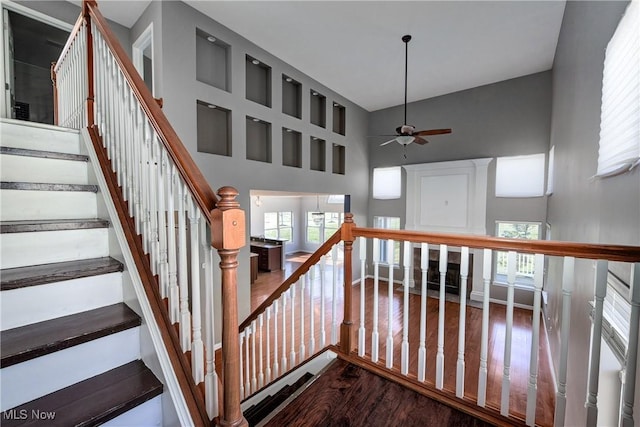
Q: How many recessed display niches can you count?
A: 10